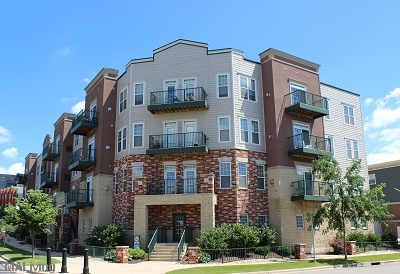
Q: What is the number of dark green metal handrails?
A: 2